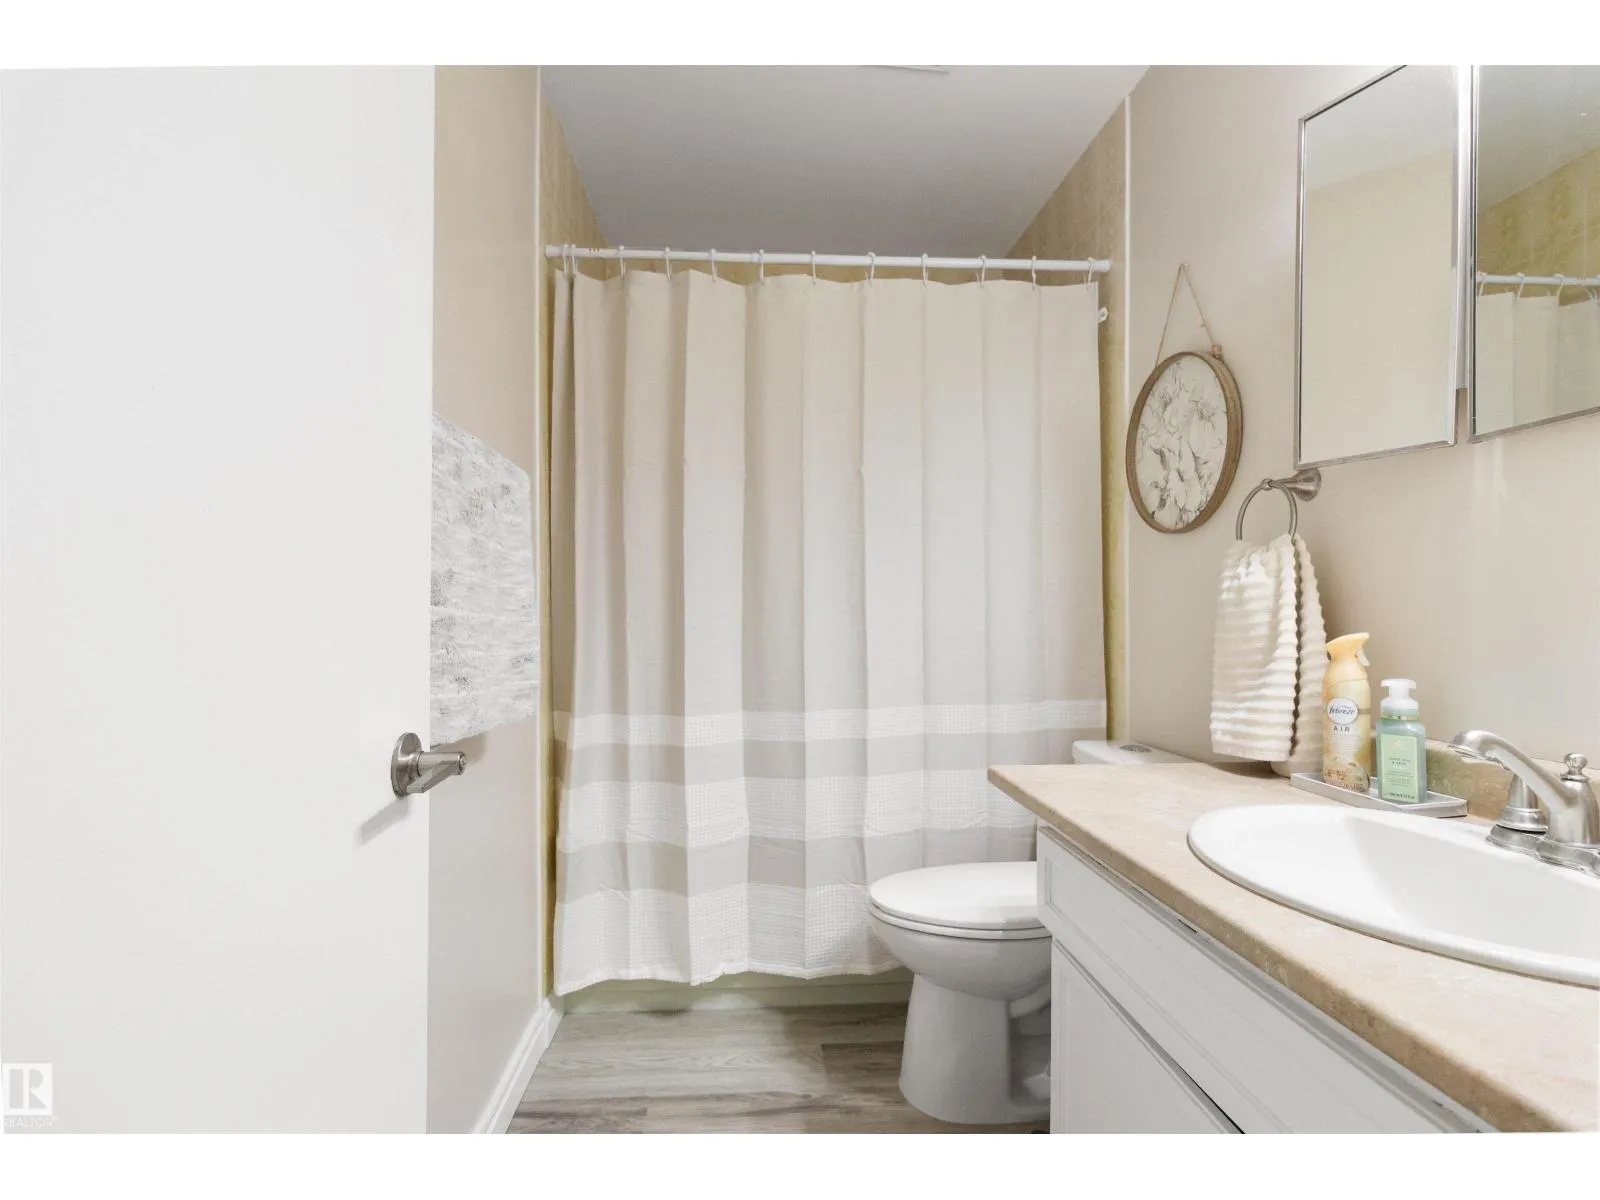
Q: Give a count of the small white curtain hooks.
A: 12